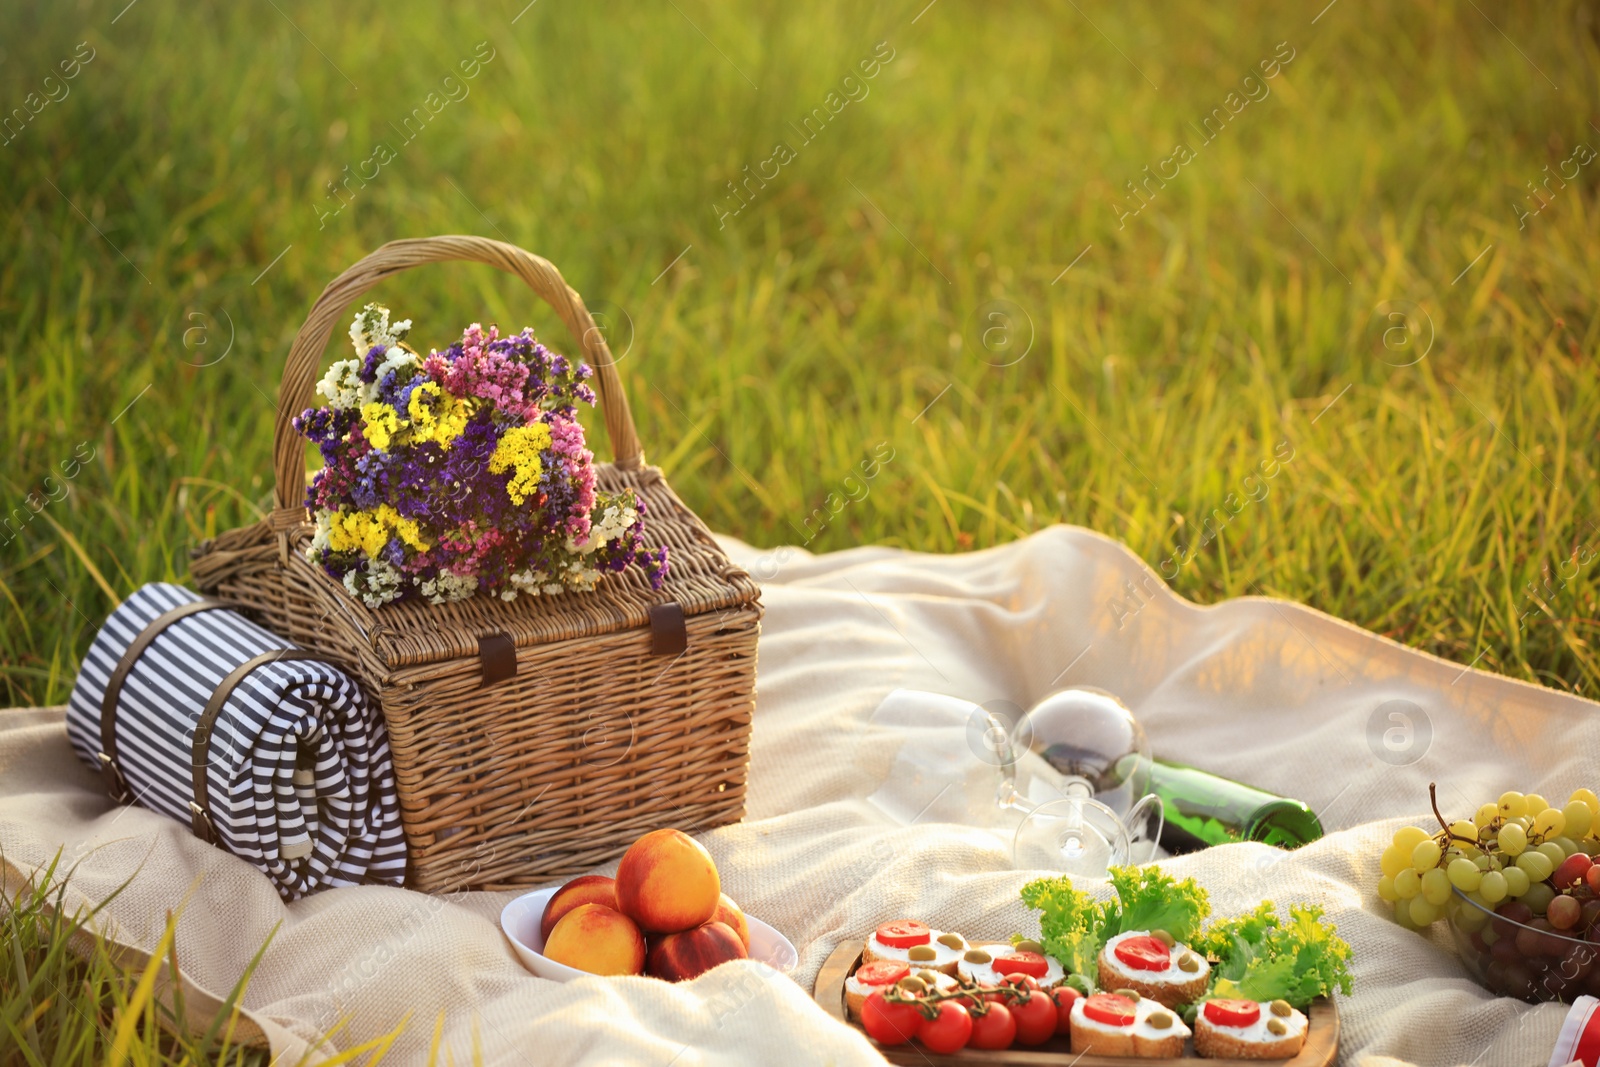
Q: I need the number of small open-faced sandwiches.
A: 6